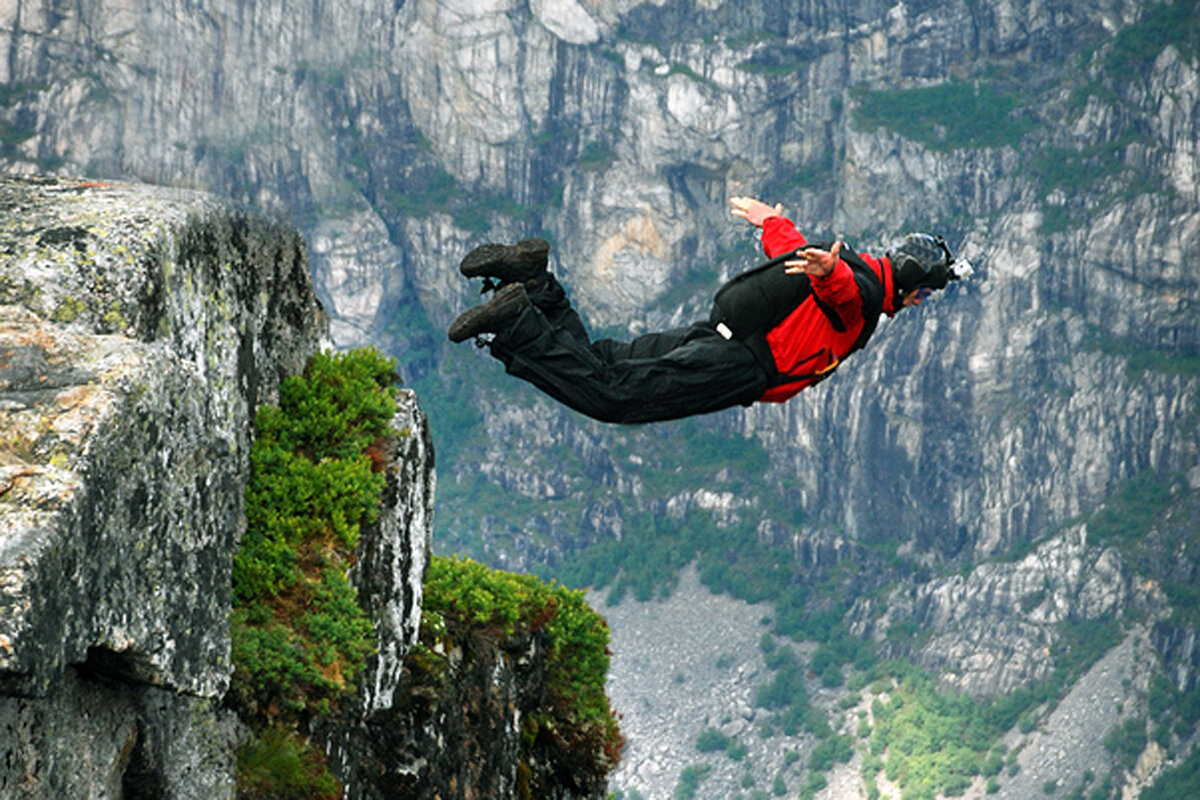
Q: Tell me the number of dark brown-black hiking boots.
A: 2